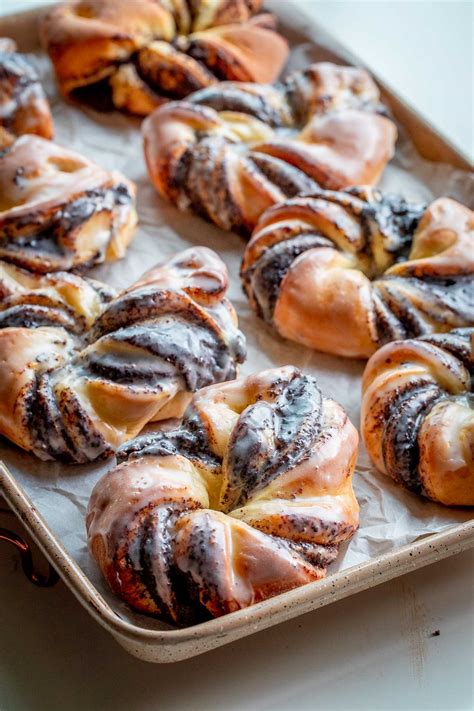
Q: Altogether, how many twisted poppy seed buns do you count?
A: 8